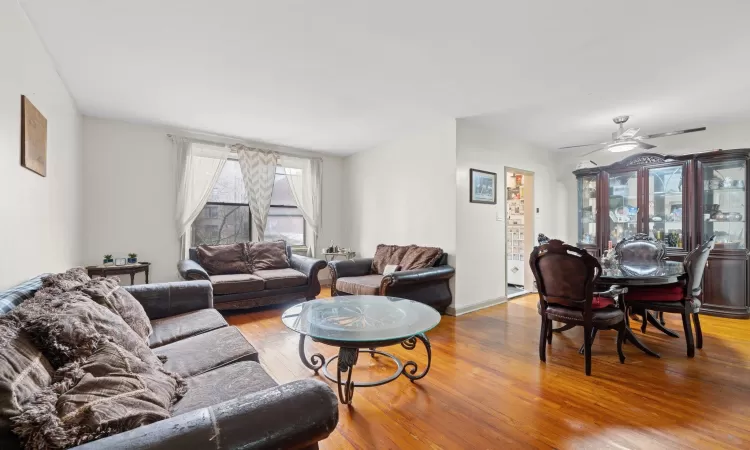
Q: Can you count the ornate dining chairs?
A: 4